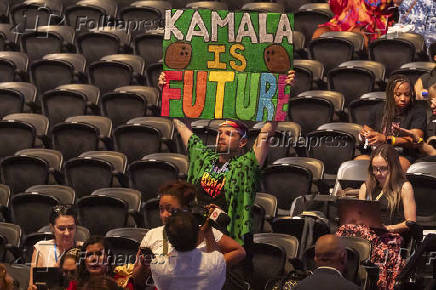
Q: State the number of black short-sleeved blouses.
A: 1